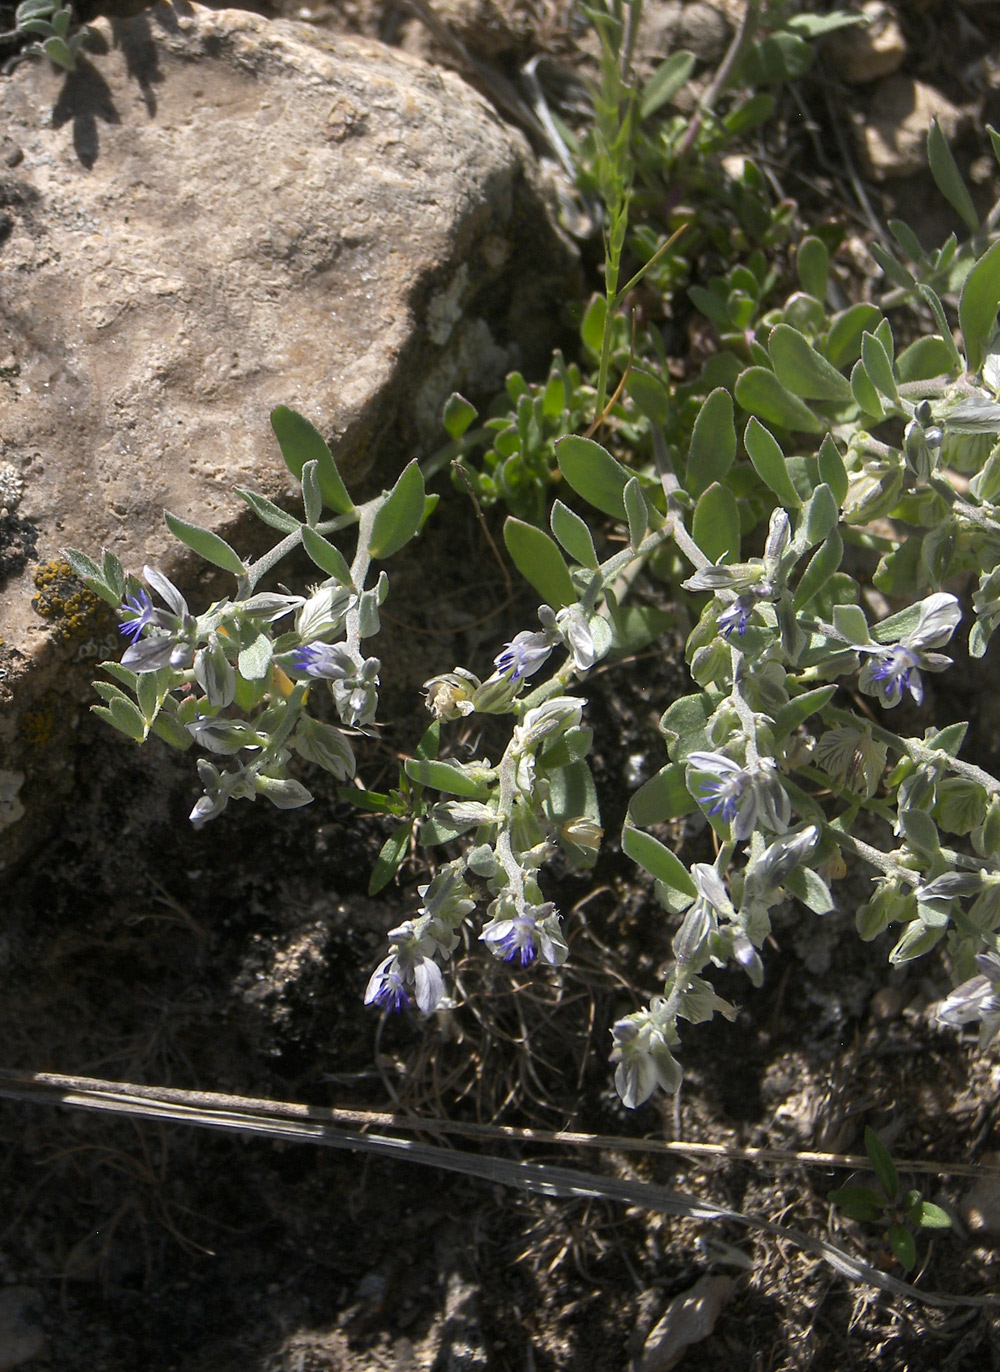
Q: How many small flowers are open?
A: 8